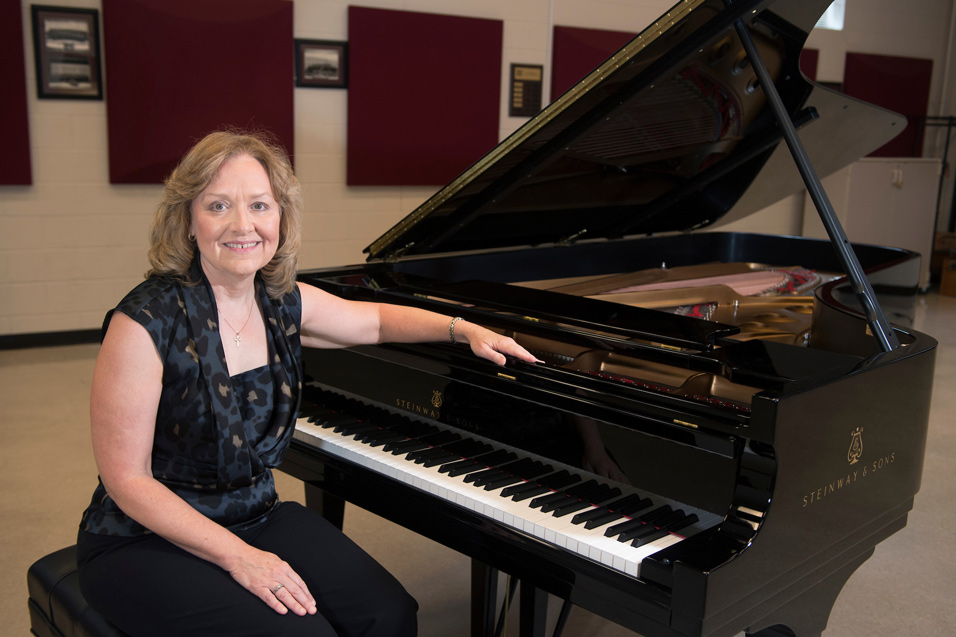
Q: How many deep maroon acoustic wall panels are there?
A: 6